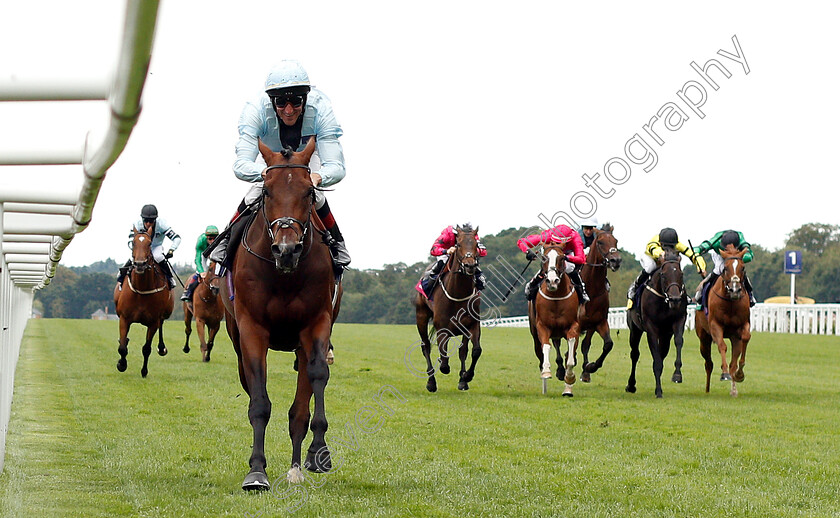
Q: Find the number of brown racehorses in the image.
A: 7